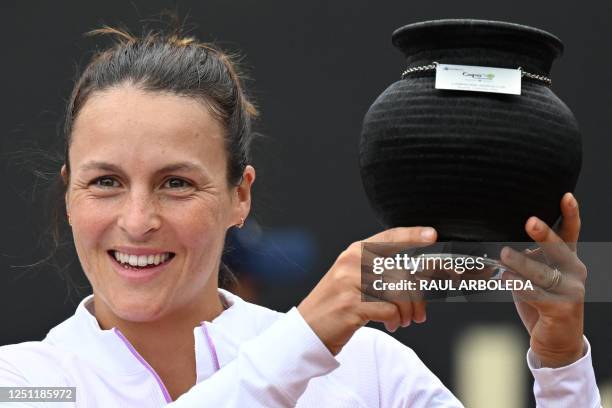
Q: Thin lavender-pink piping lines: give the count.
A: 2